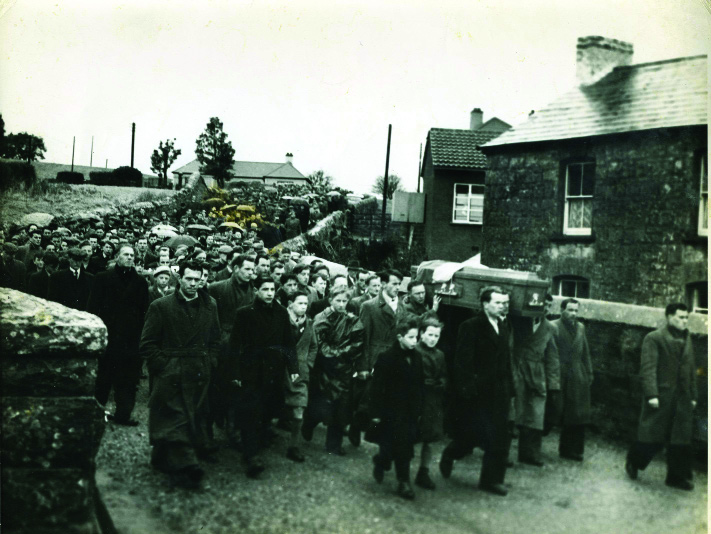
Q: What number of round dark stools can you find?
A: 0